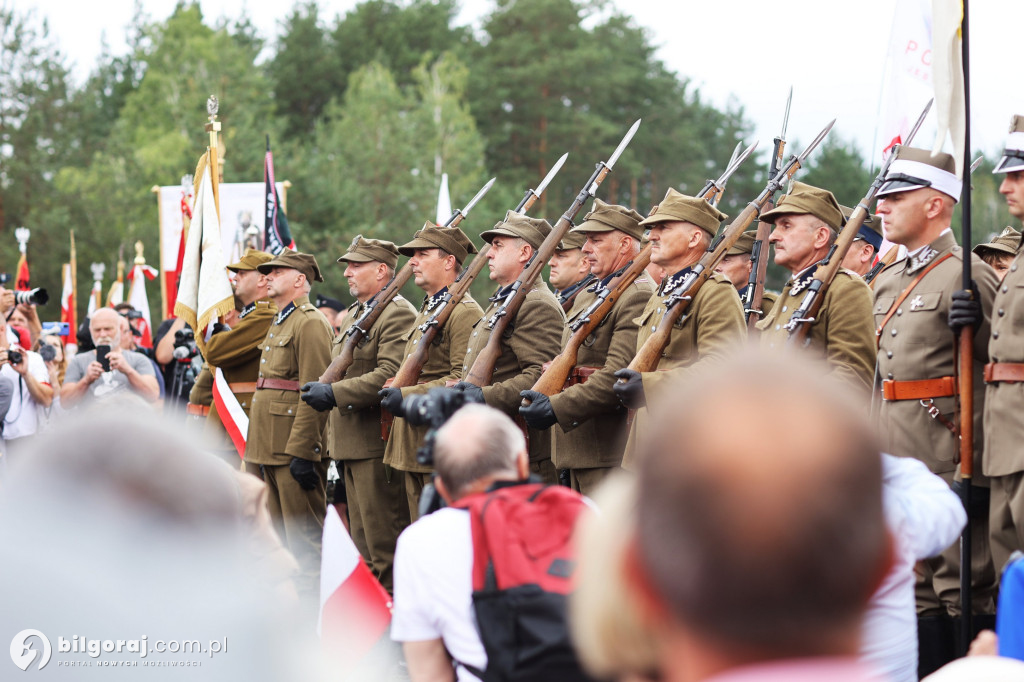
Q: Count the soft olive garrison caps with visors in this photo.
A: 11